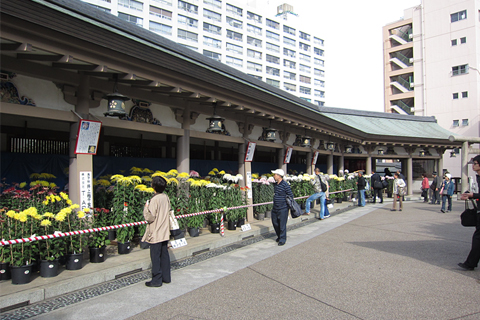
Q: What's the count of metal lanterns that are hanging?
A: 9